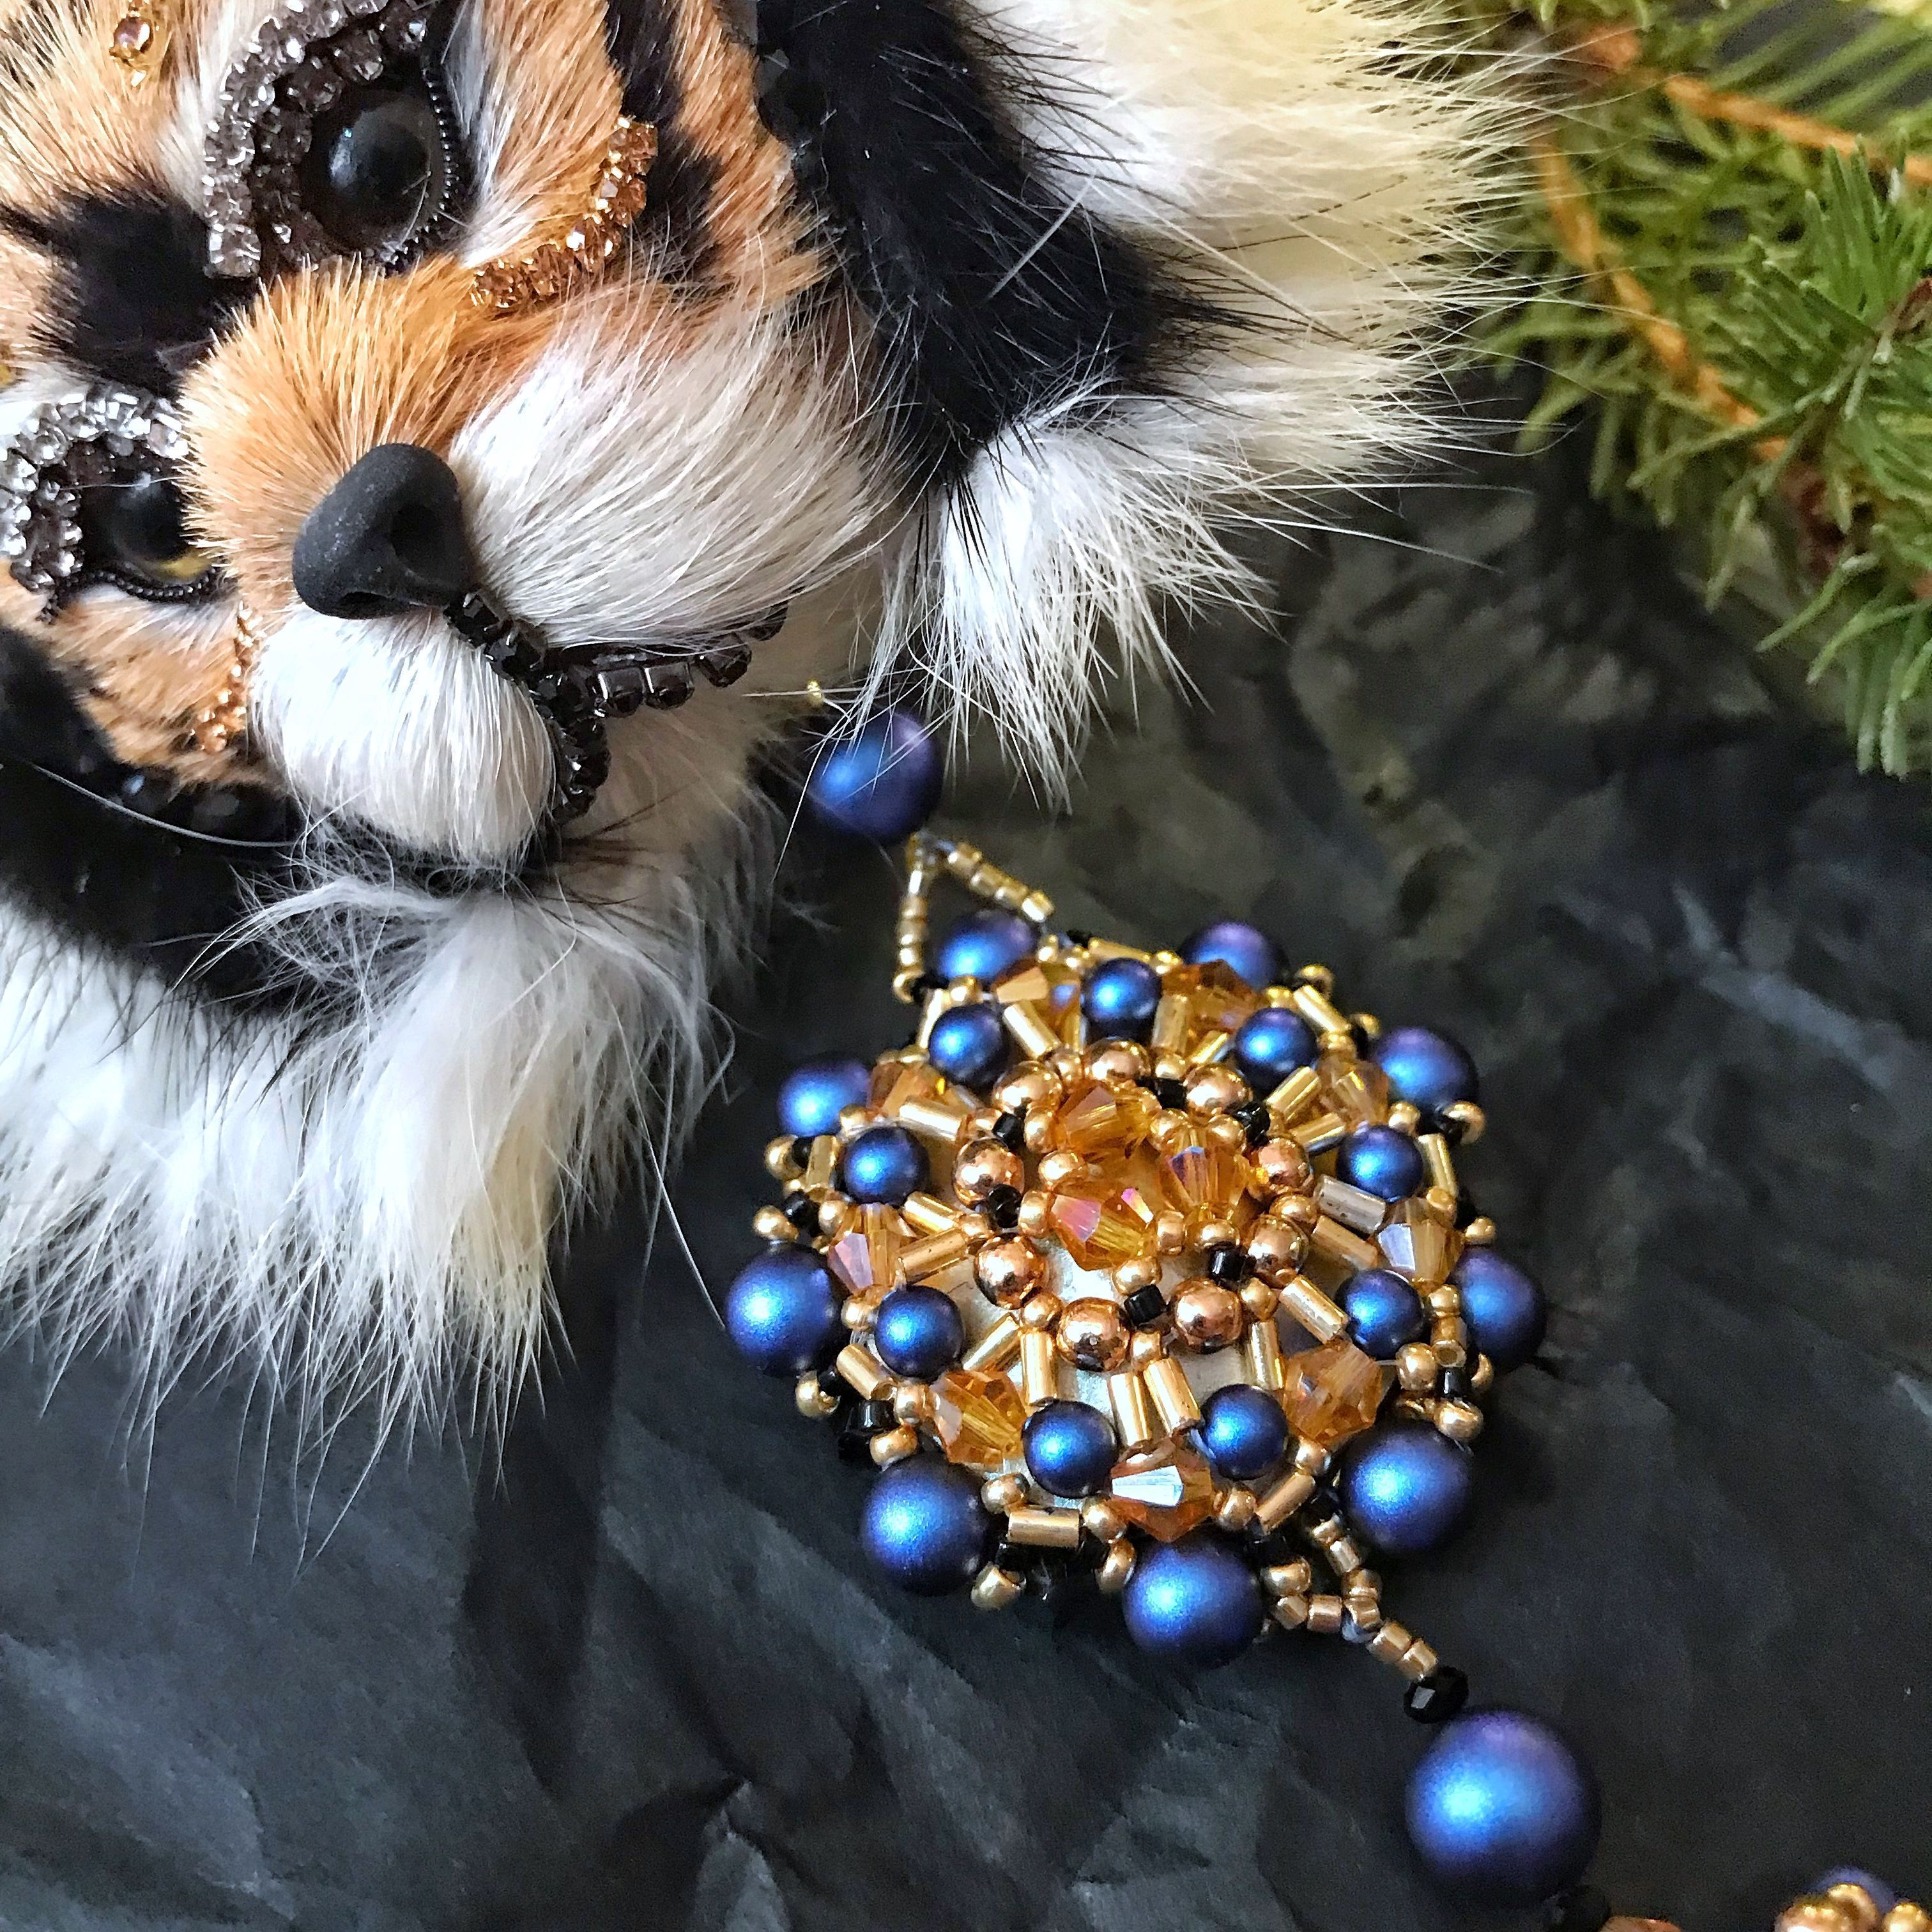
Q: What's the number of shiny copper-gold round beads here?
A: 9